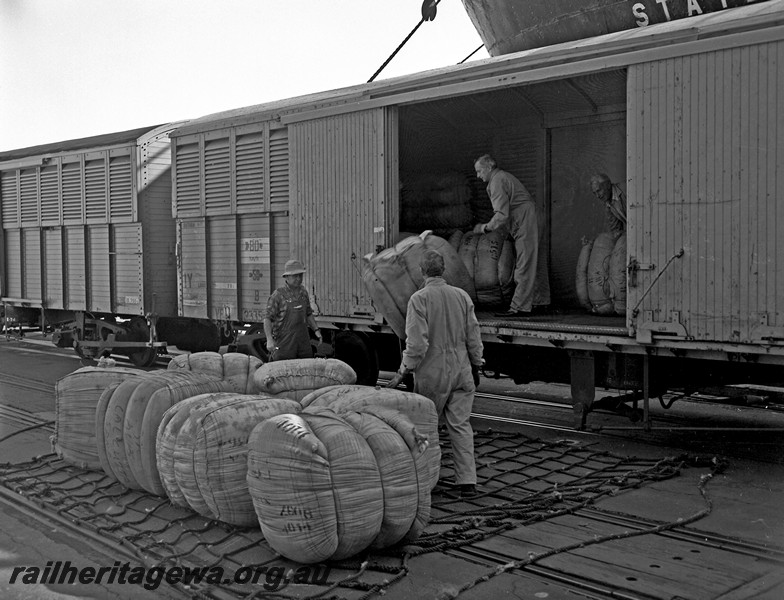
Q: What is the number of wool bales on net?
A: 7